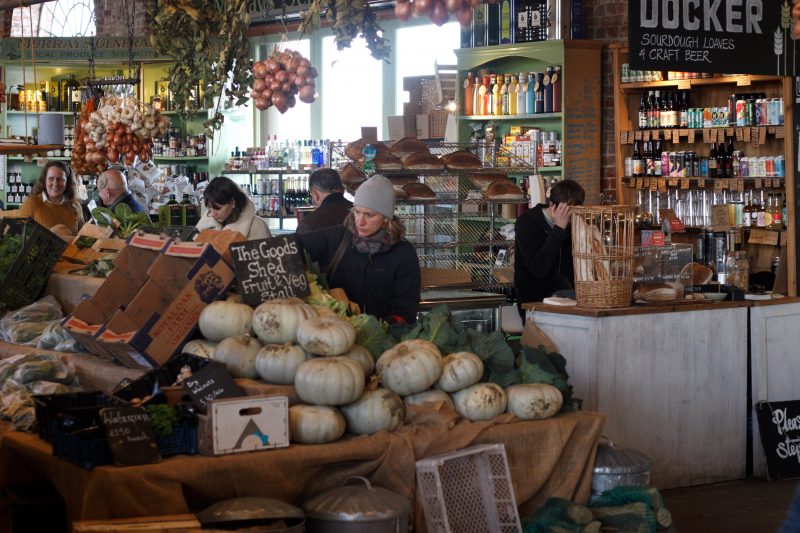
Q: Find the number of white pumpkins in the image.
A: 15